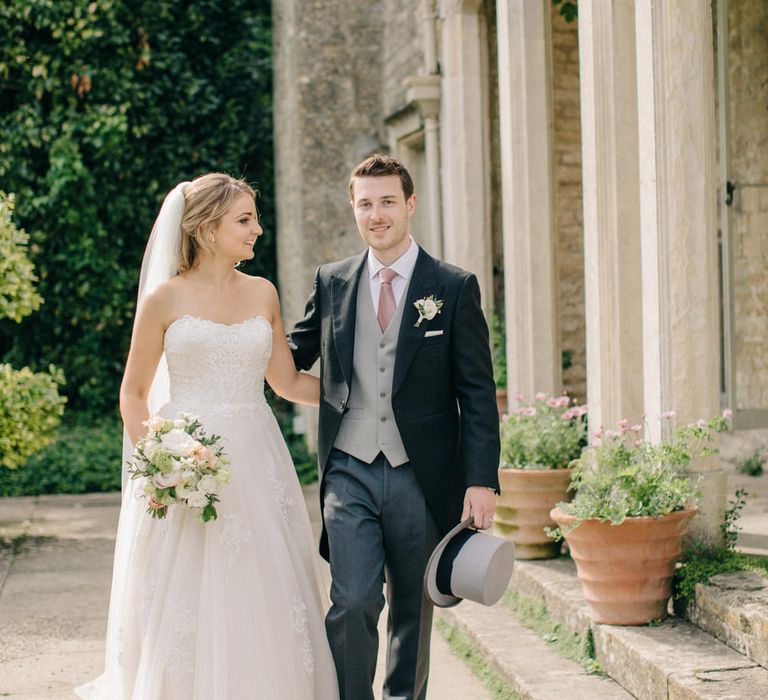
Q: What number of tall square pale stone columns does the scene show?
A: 4